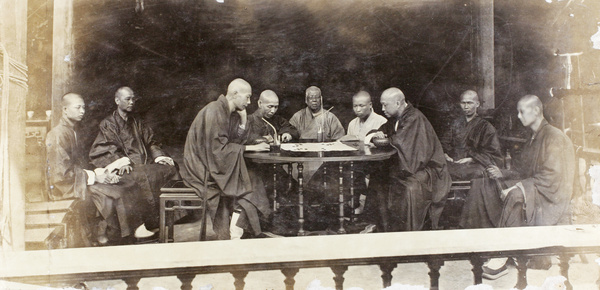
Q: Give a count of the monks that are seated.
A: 9